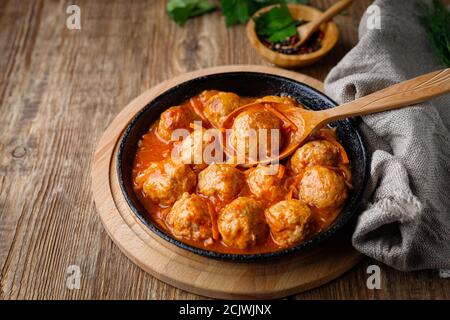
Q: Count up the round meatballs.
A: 12